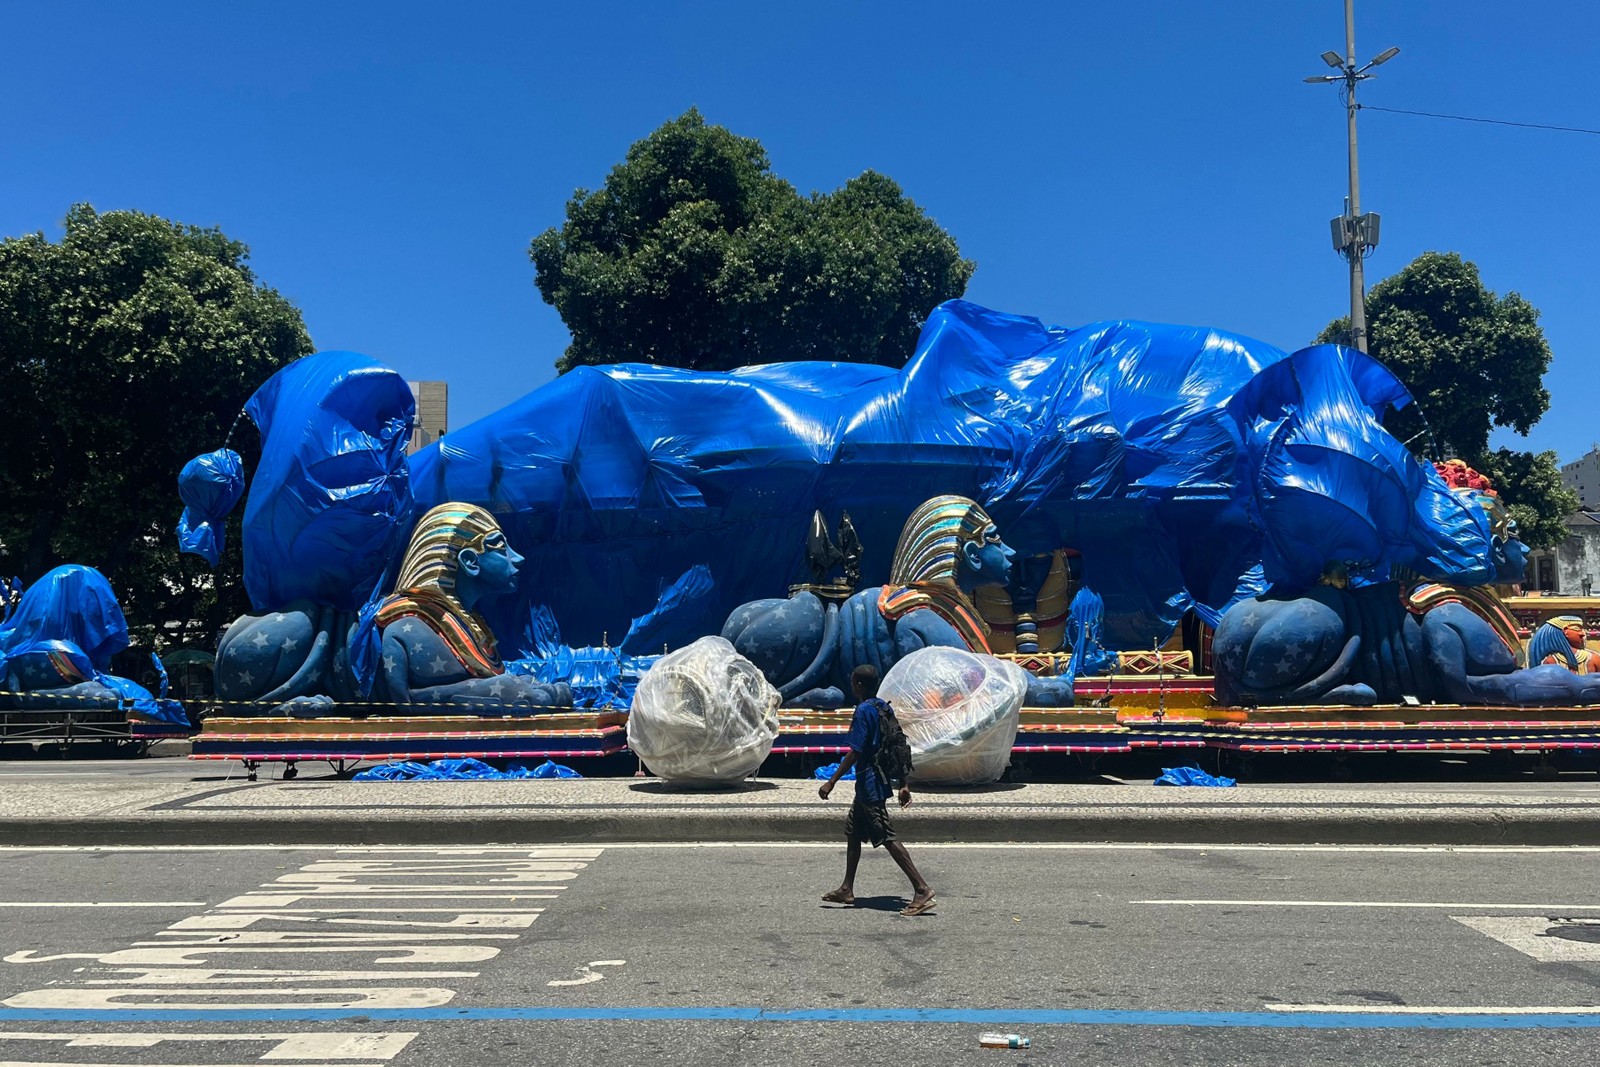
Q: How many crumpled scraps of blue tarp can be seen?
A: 3